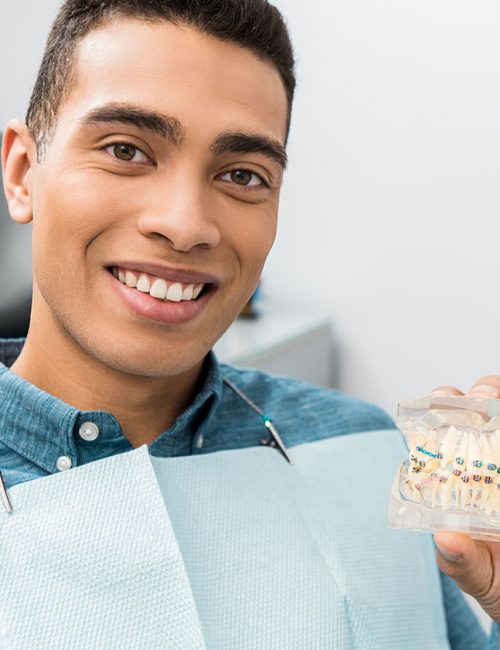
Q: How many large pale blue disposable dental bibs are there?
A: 1